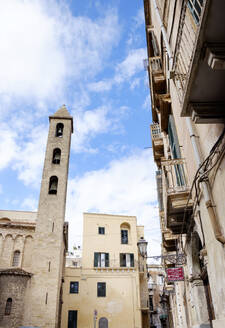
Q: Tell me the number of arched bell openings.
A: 3